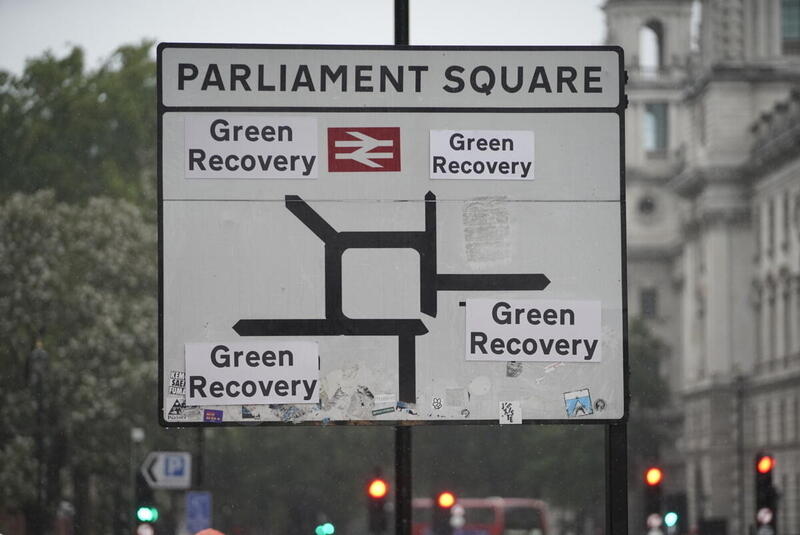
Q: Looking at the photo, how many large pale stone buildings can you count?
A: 1